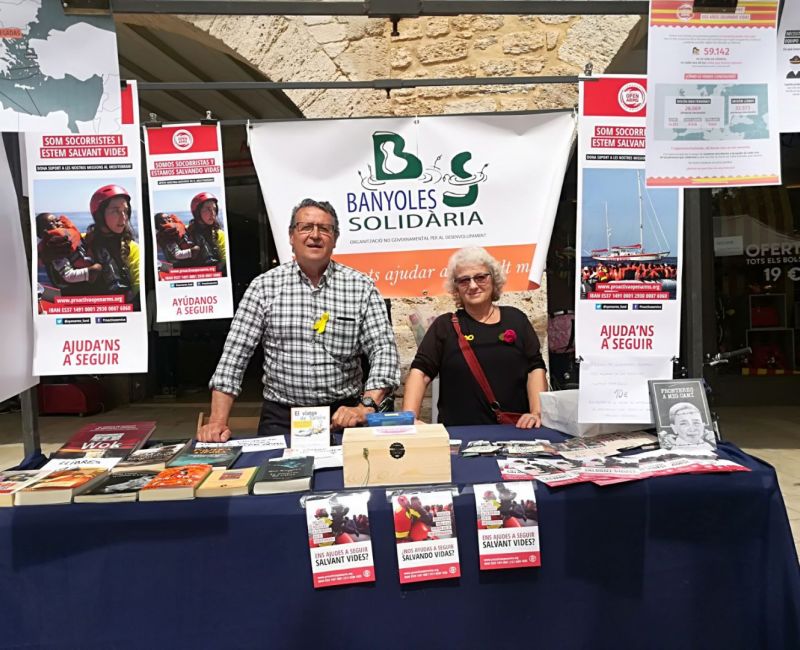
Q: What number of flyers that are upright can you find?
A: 3